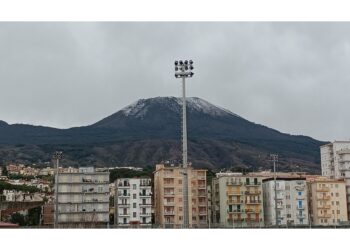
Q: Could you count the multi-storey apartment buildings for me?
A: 7